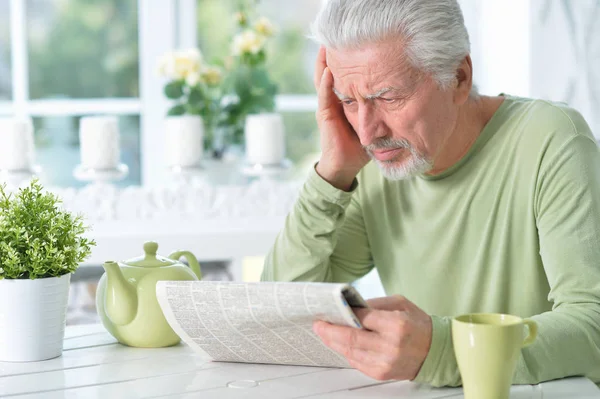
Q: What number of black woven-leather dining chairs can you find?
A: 0